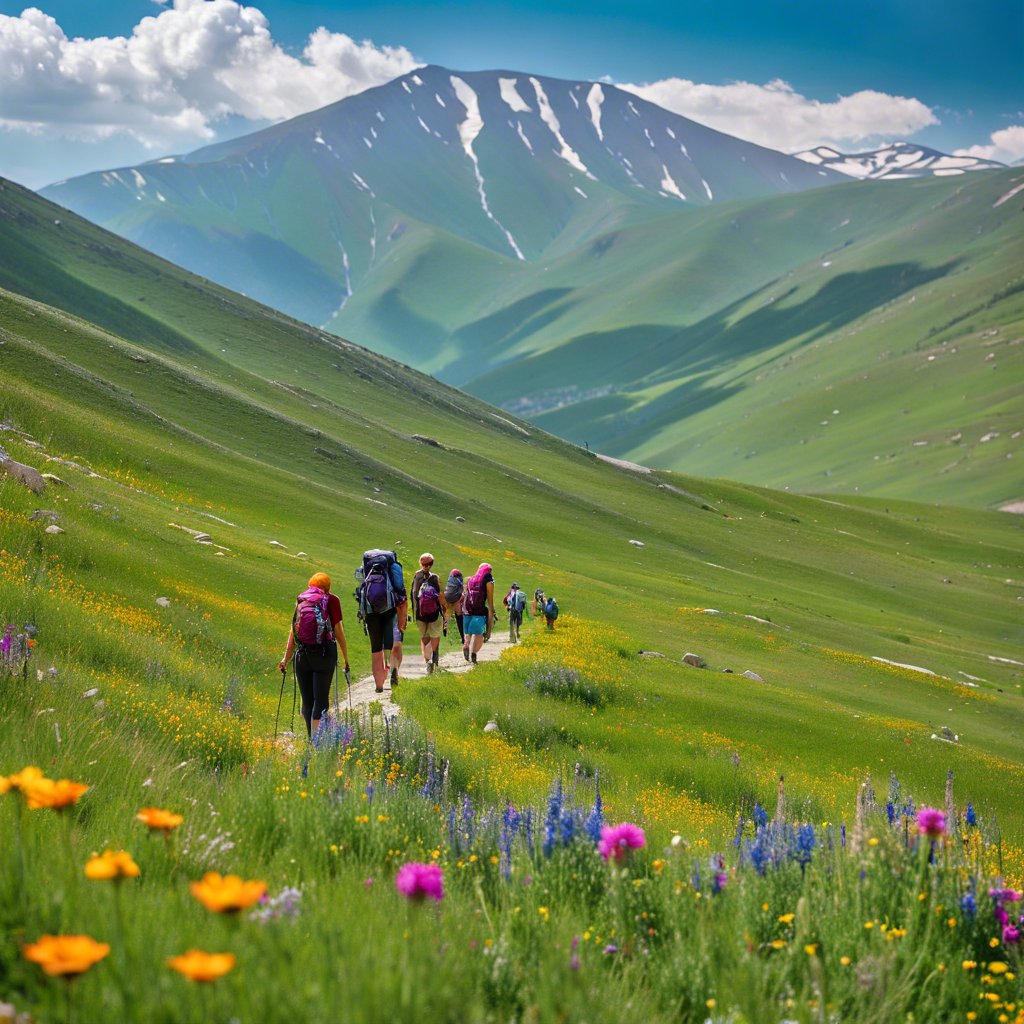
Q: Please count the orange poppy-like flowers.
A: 7